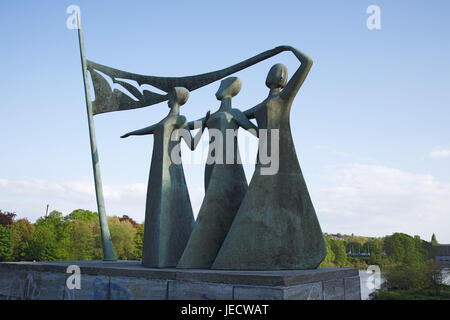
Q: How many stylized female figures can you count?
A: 3